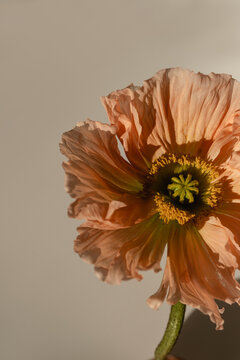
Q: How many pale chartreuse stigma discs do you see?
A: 1